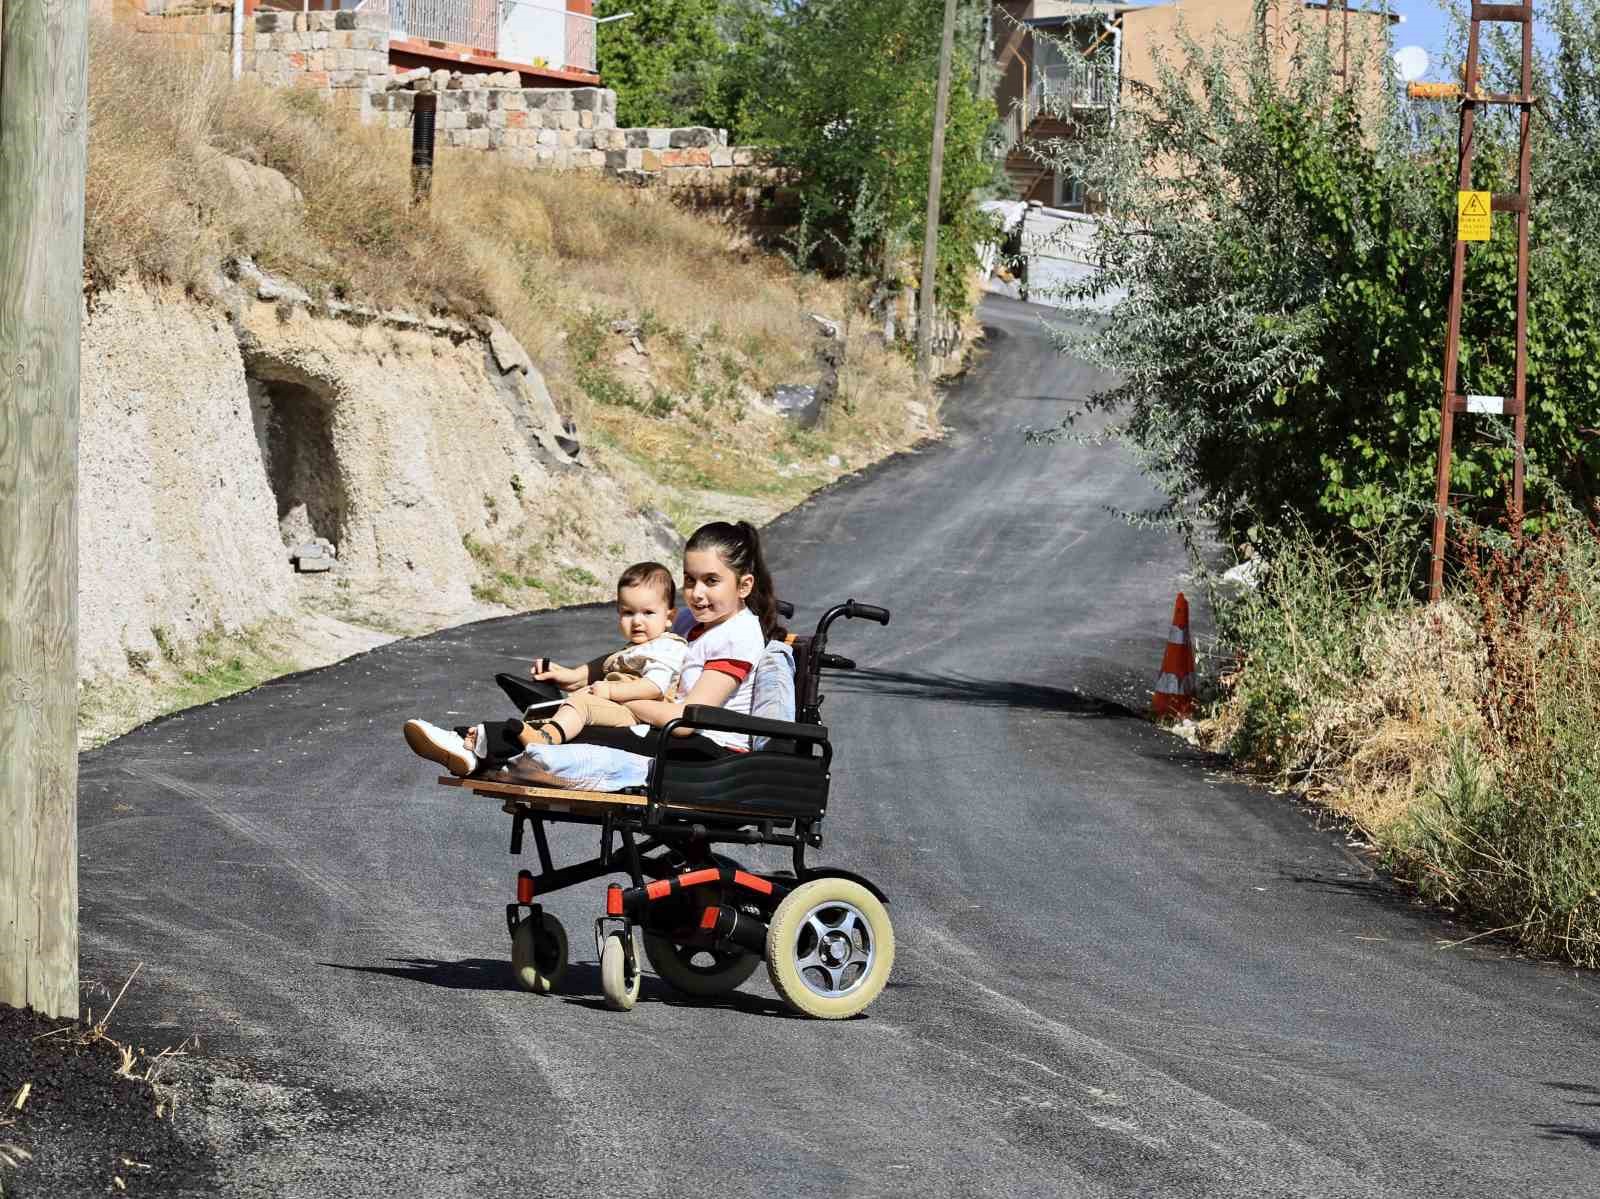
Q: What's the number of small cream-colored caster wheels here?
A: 2